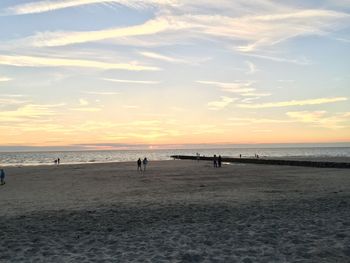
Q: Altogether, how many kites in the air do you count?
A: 0